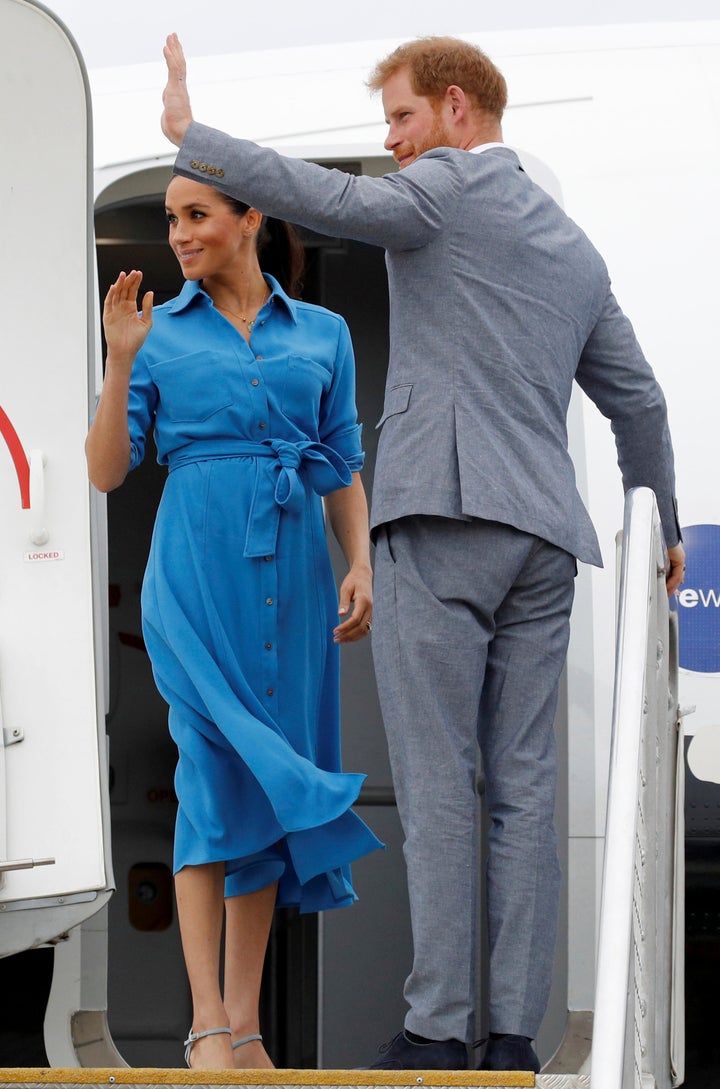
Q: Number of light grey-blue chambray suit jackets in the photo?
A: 1